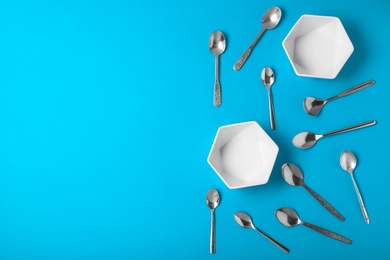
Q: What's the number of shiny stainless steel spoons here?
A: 10